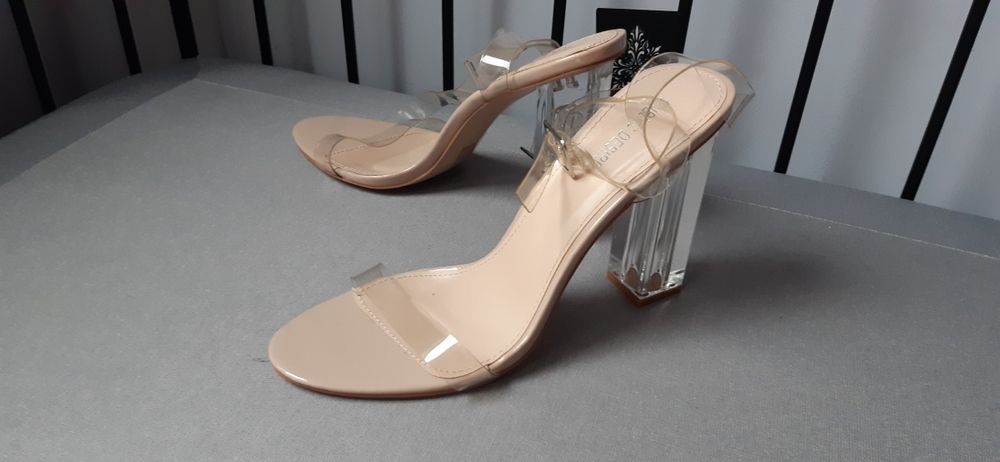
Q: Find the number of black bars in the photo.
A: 10